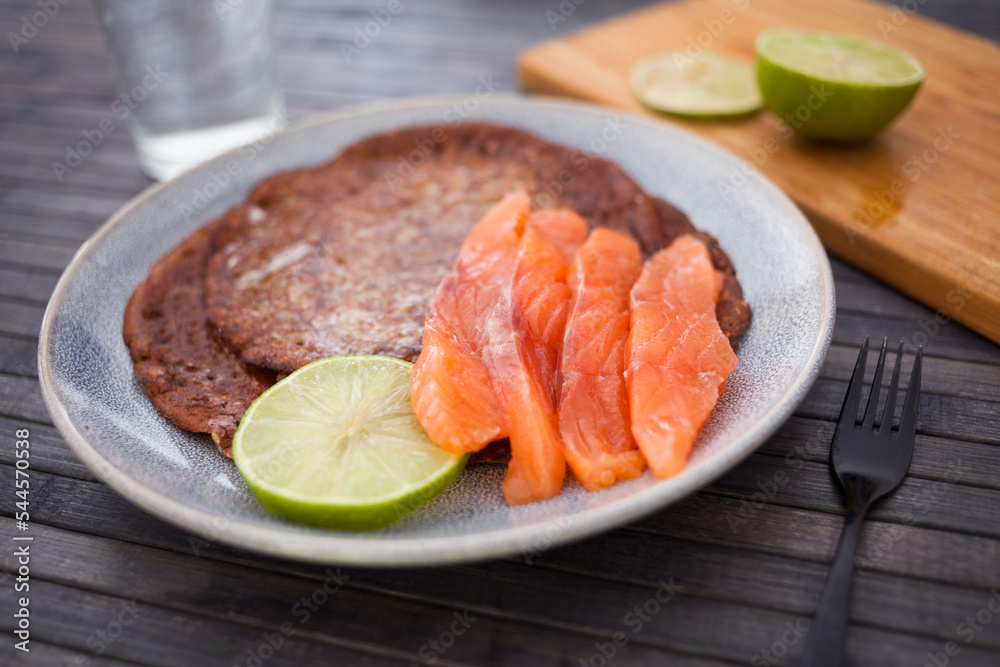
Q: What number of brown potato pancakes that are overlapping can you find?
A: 2